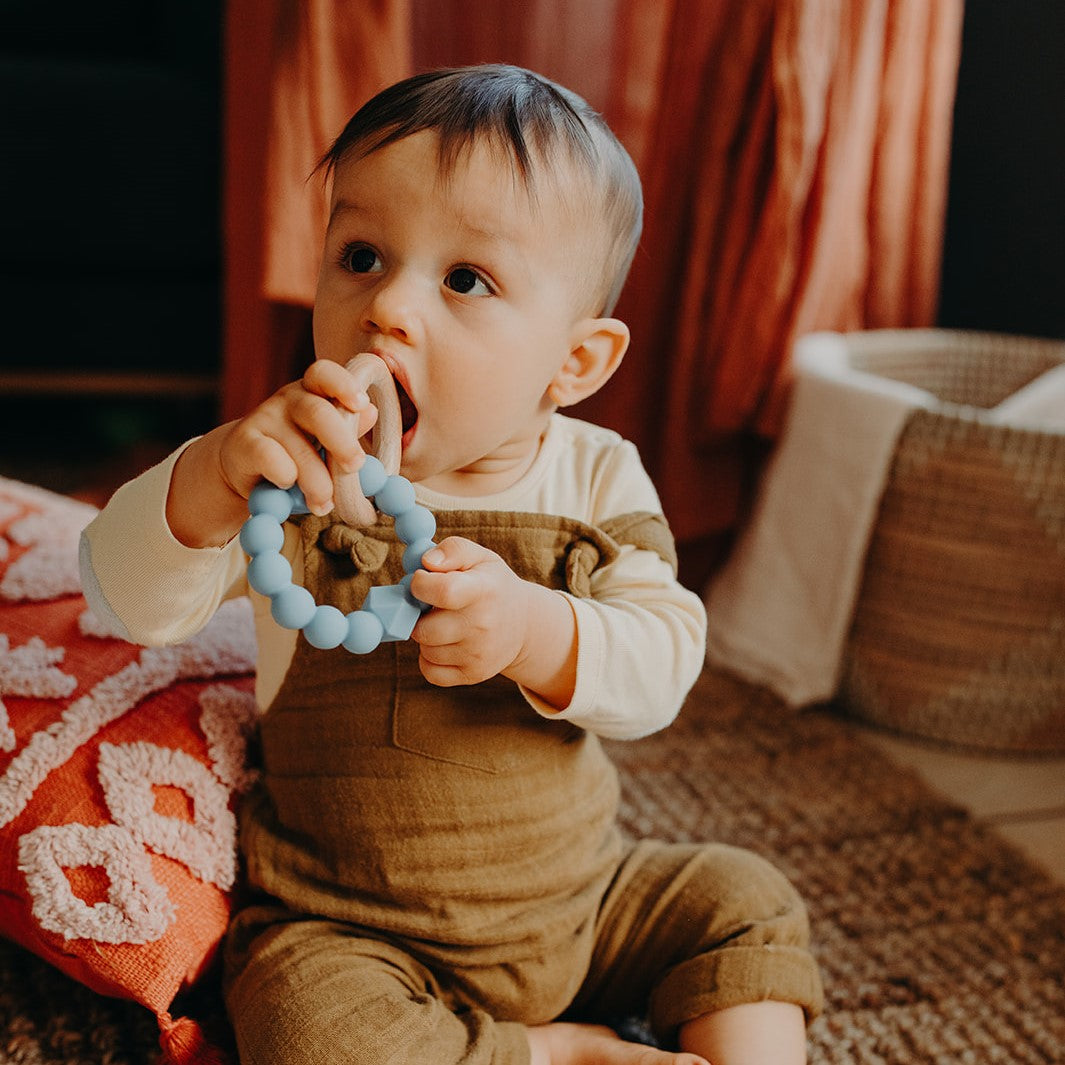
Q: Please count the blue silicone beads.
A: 13